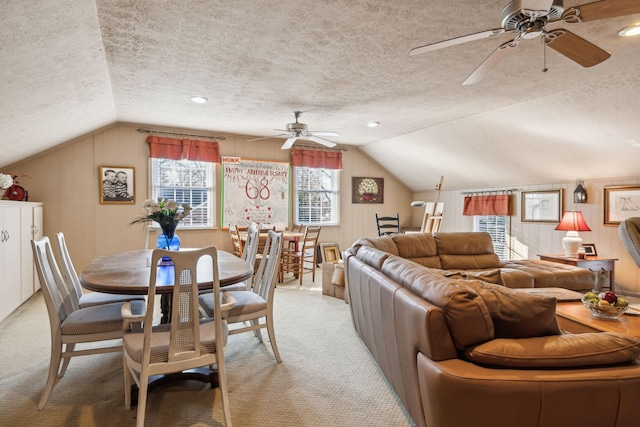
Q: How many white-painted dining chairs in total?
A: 6